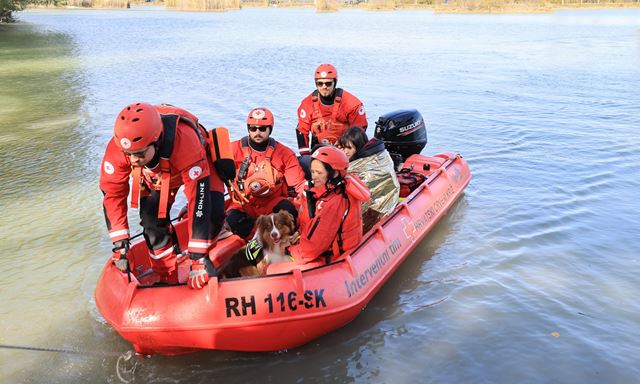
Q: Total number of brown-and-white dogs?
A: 1